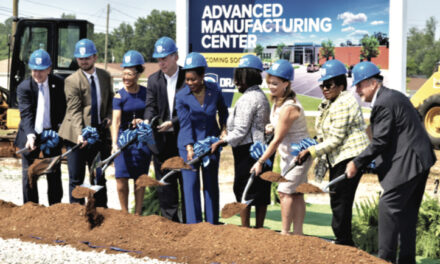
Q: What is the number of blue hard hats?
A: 9